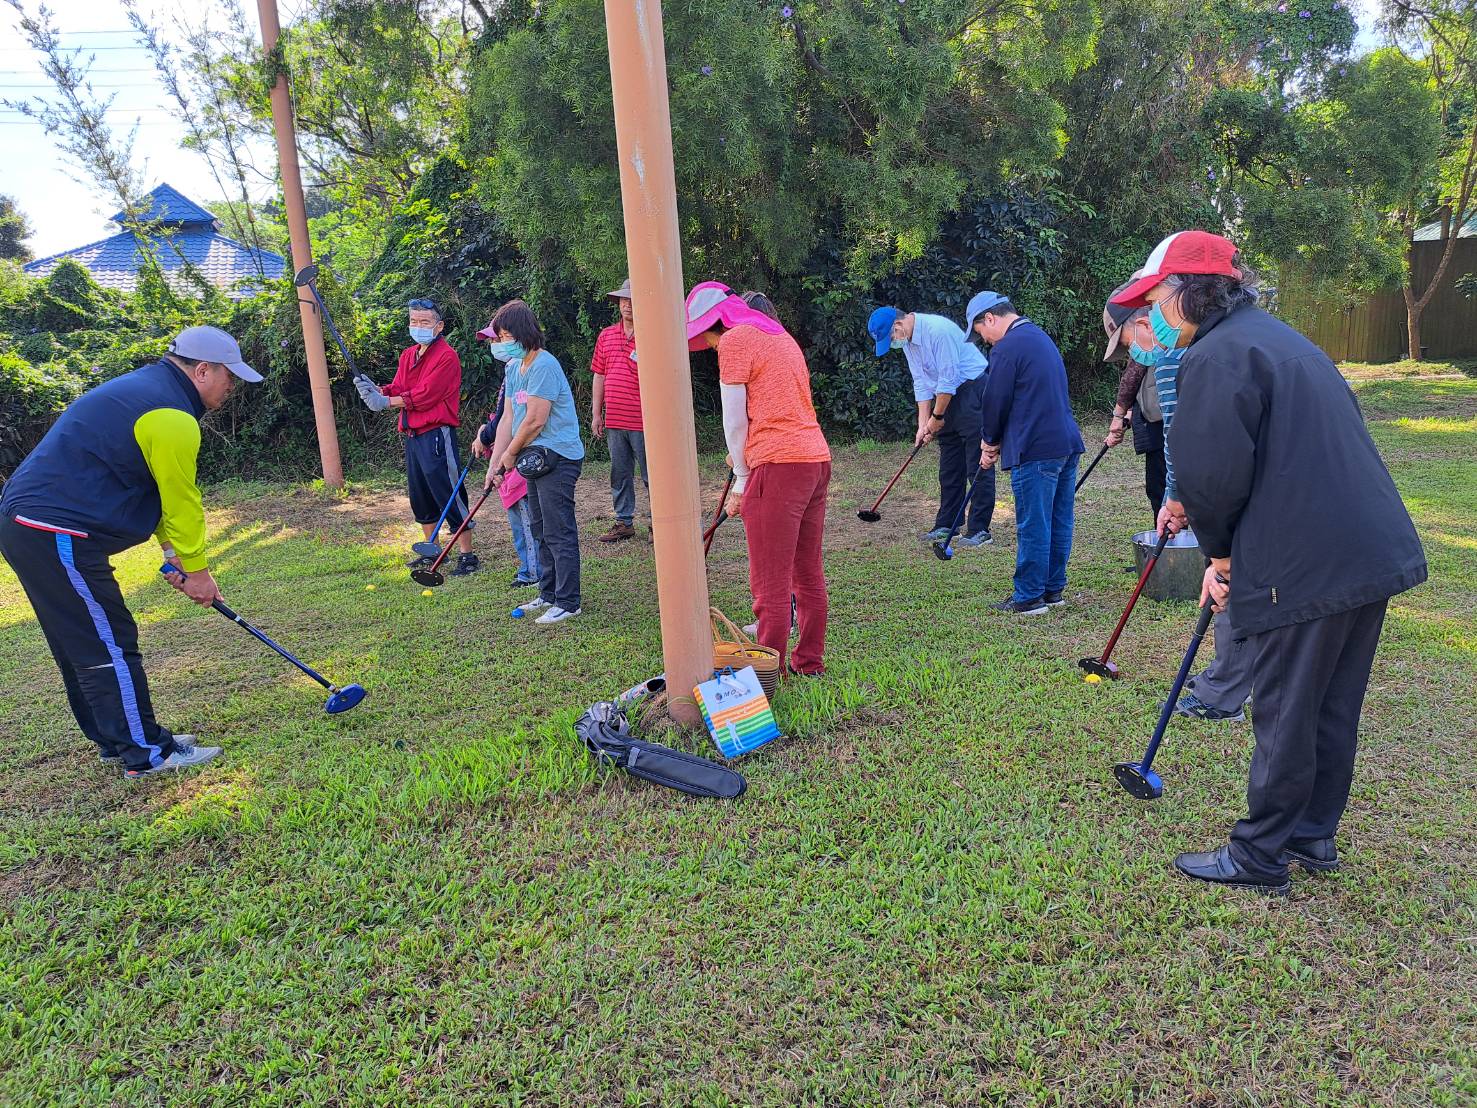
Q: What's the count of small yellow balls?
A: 3